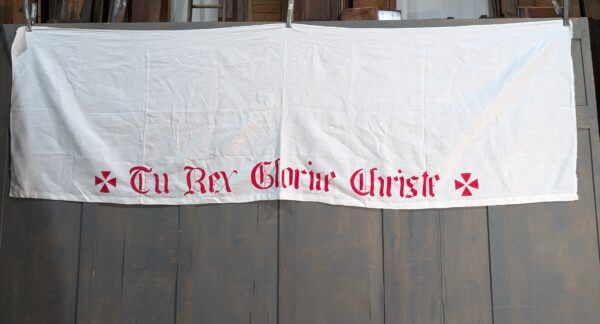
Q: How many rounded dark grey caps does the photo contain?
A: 2